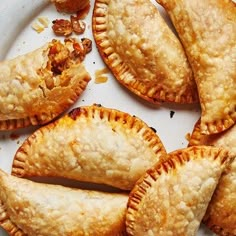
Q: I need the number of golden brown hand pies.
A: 7